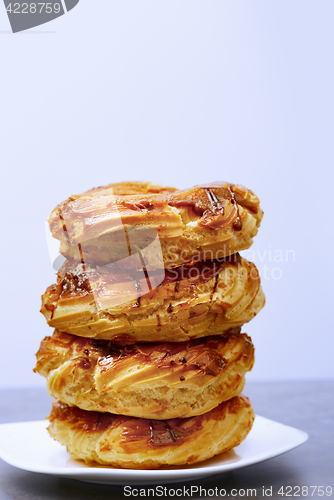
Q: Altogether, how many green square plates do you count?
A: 0